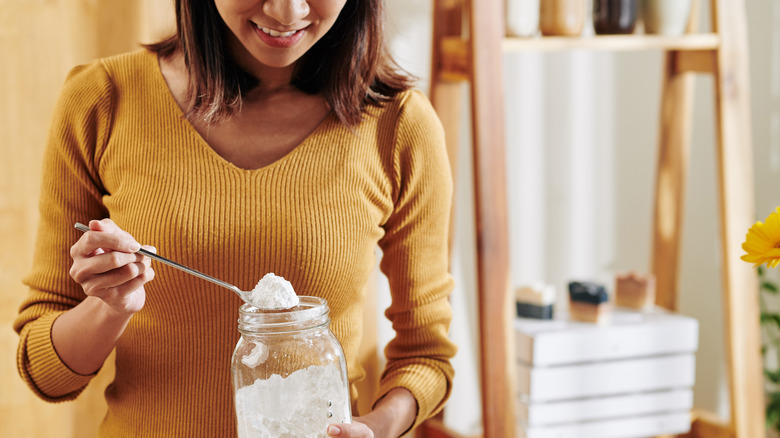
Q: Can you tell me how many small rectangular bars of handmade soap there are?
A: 3